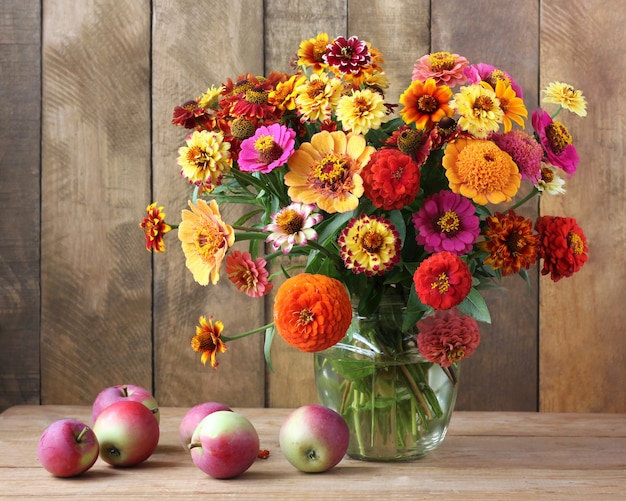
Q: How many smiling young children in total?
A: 0